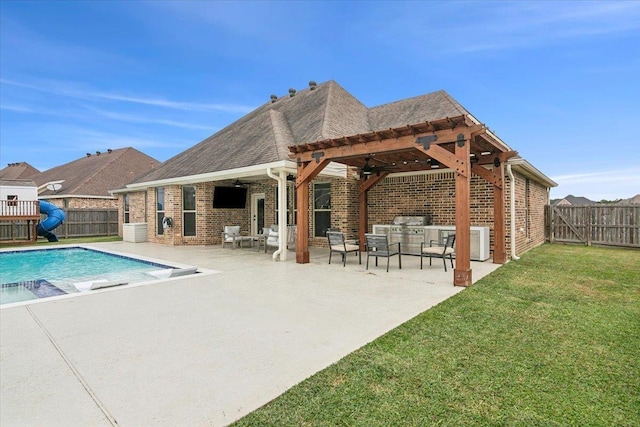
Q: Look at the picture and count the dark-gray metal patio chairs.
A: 3